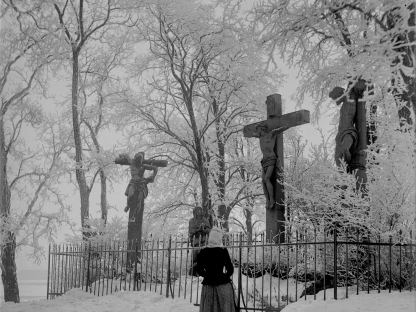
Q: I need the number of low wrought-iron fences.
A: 1